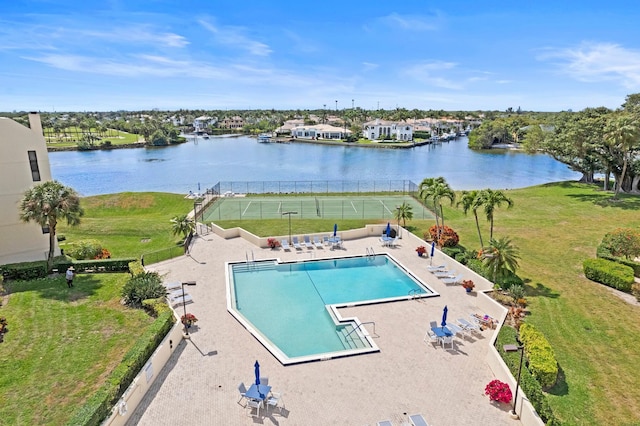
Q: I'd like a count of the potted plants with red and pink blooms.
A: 5